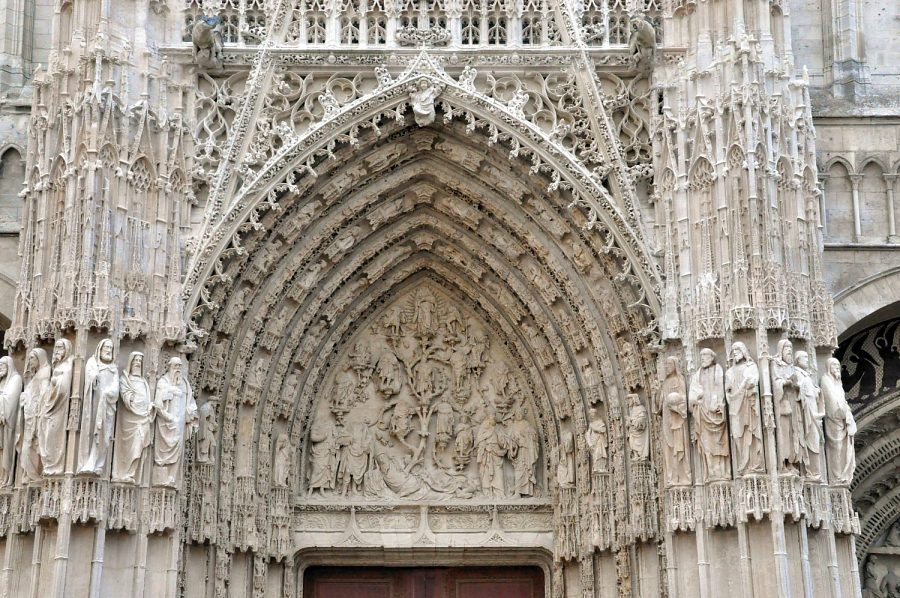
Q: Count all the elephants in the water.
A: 0